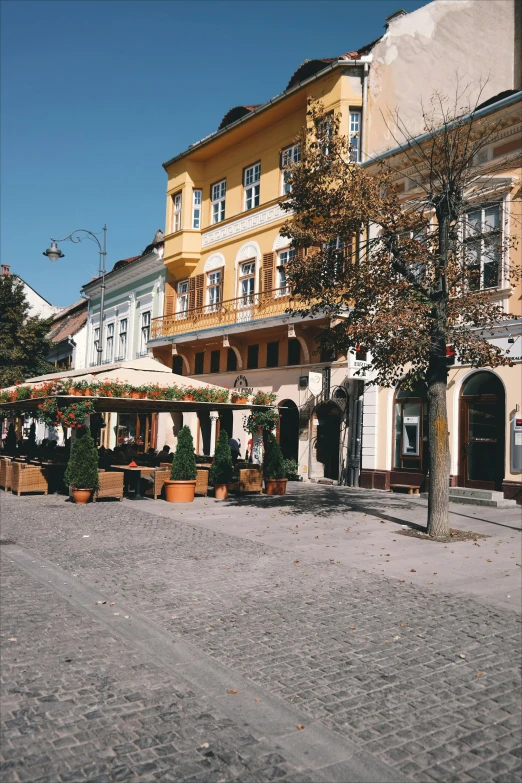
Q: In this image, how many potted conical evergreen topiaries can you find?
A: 4